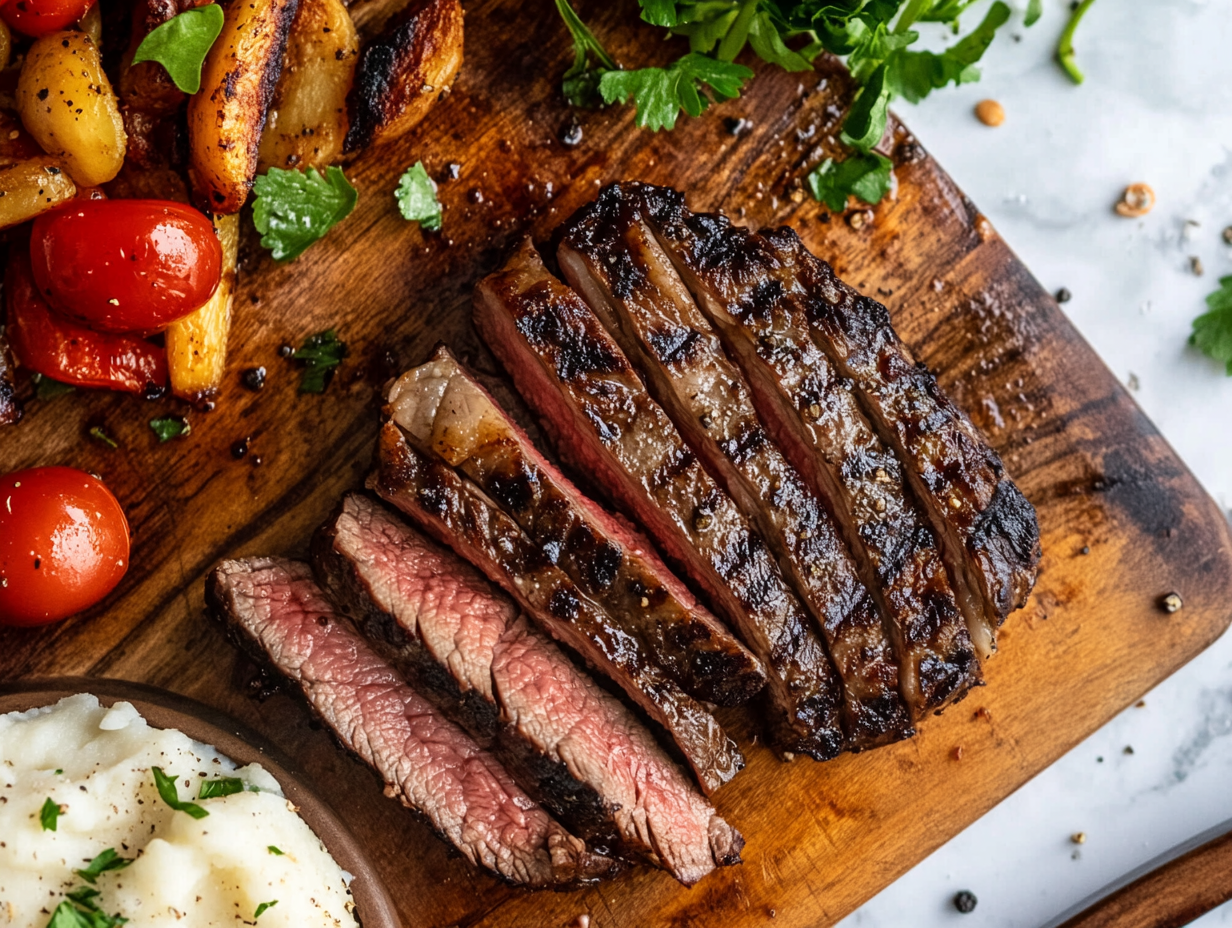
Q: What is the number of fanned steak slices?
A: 8